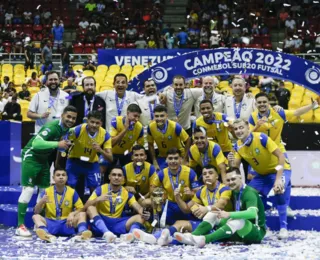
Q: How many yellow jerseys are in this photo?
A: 12